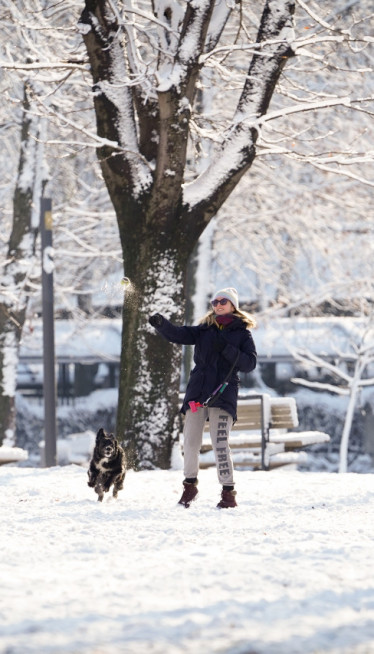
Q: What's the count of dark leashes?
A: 1